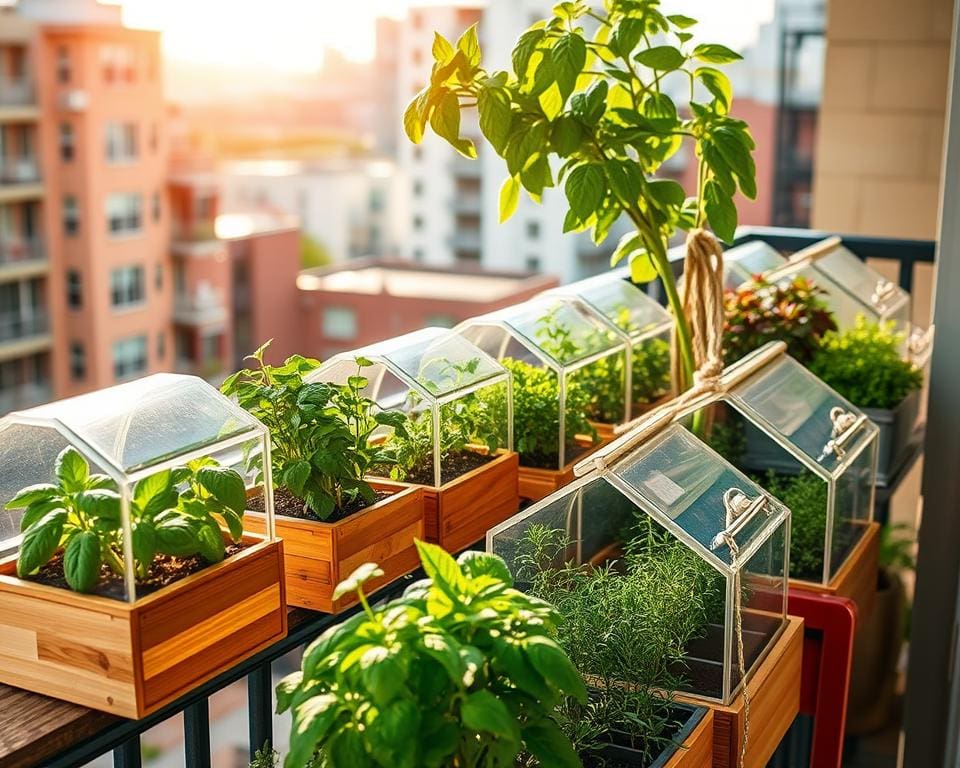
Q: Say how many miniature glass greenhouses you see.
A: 8